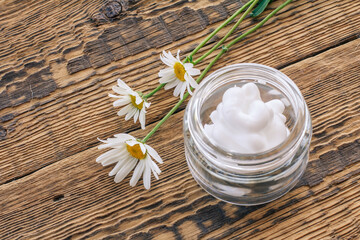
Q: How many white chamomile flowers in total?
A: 3